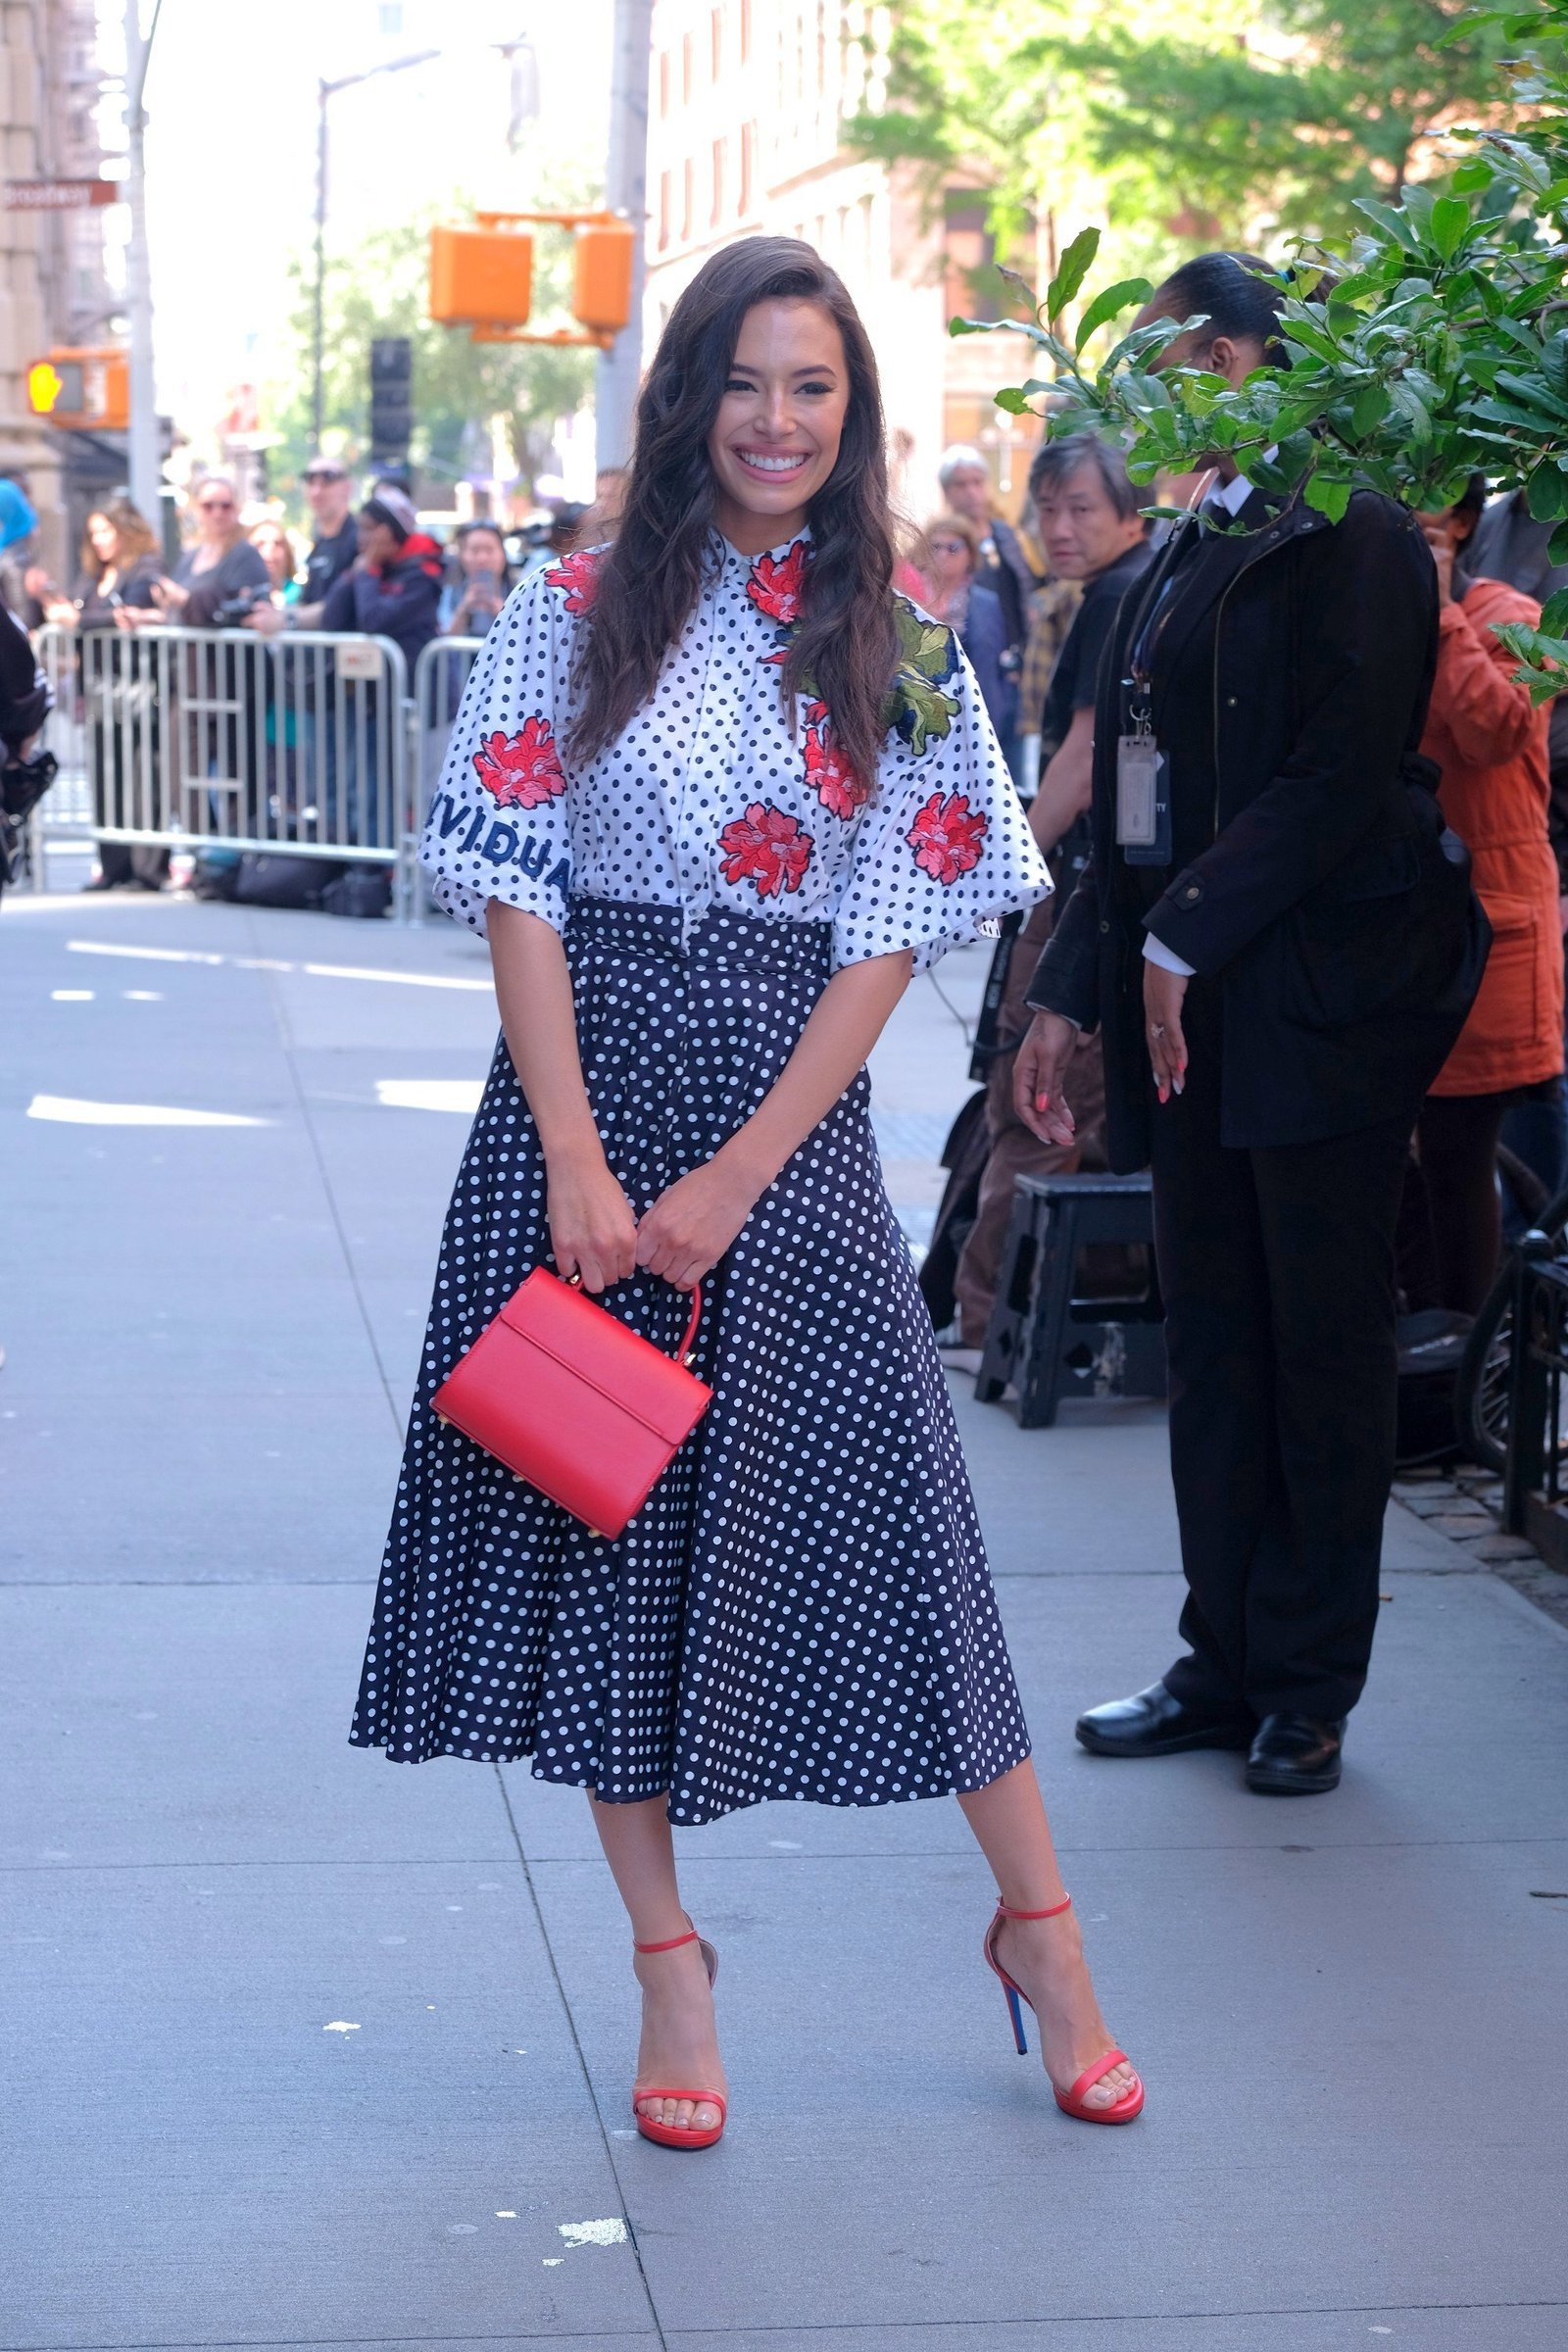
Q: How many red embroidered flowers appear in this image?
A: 6